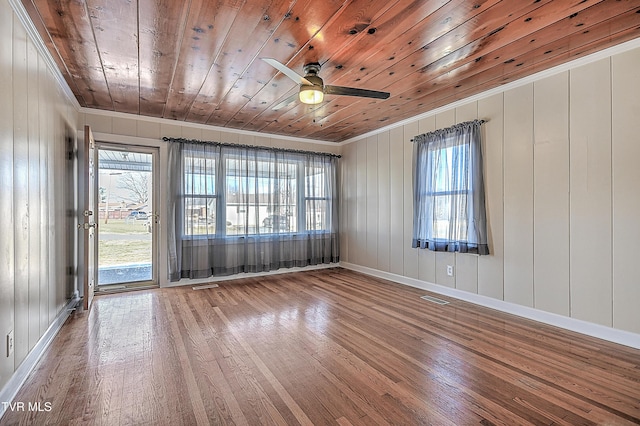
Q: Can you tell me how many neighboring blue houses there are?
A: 0